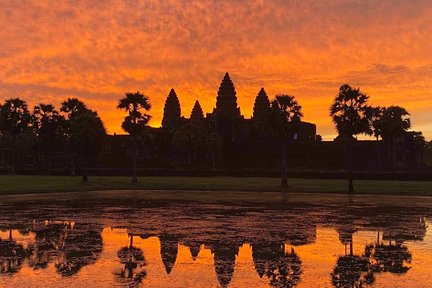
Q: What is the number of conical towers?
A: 4